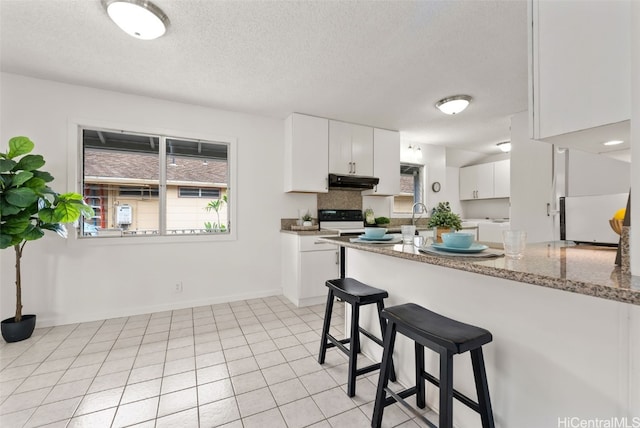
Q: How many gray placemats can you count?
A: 2